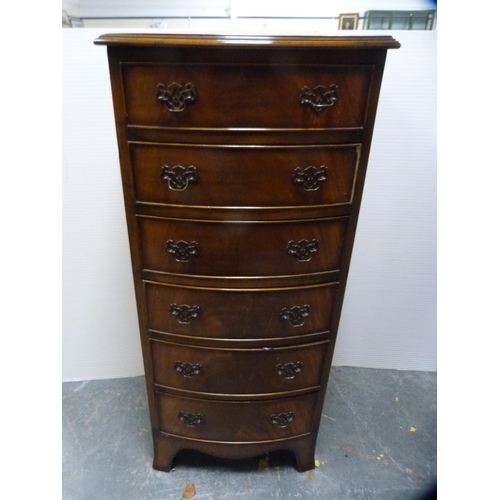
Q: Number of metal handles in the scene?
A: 12